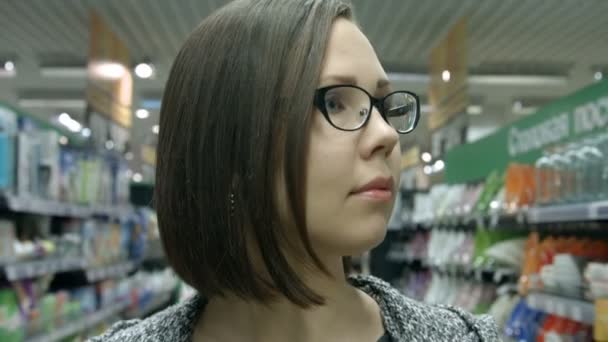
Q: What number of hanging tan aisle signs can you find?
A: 2